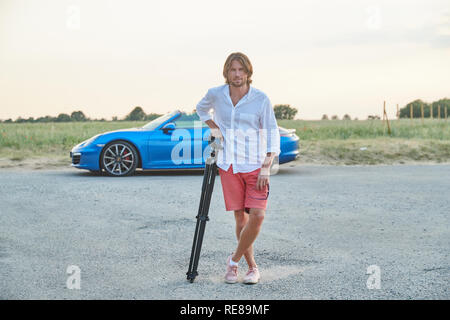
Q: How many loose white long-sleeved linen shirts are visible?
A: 1